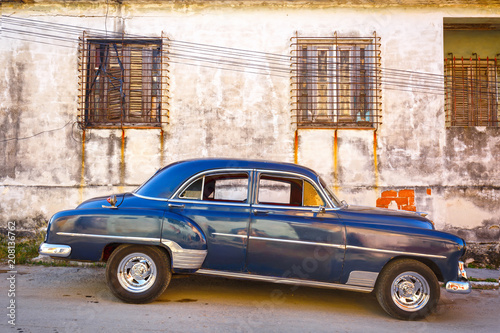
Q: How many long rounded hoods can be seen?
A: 1